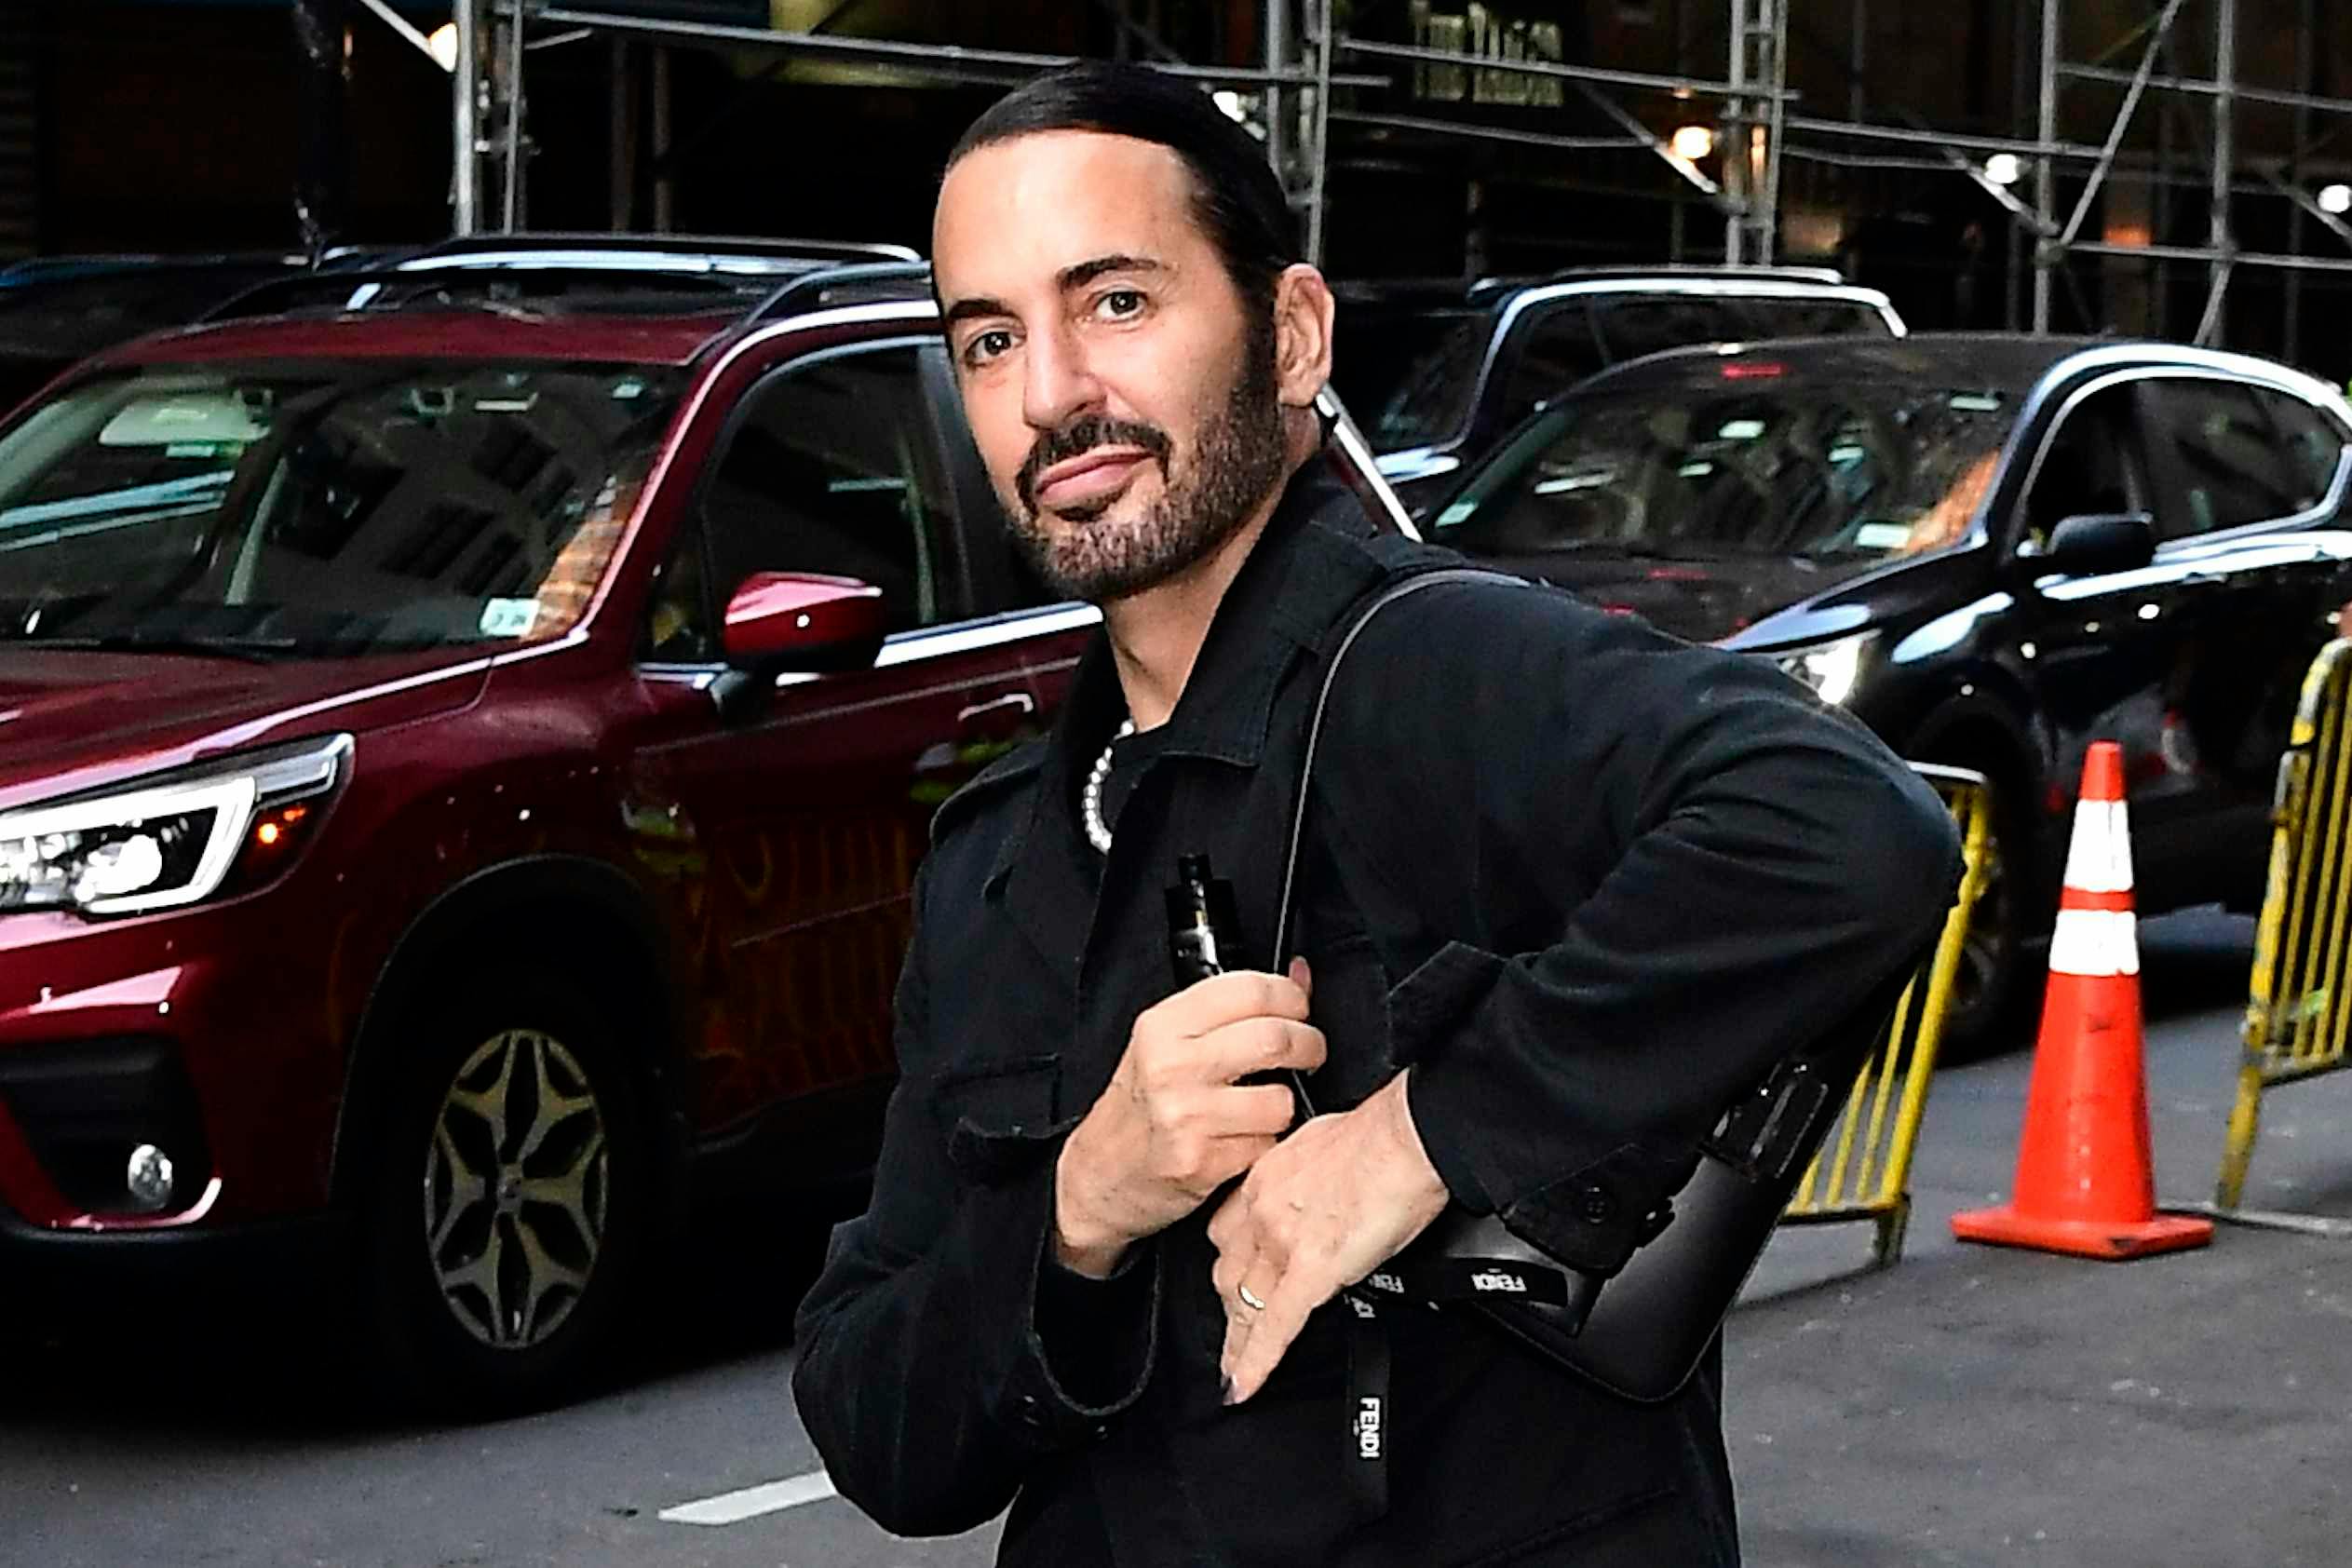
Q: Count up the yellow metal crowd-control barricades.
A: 2